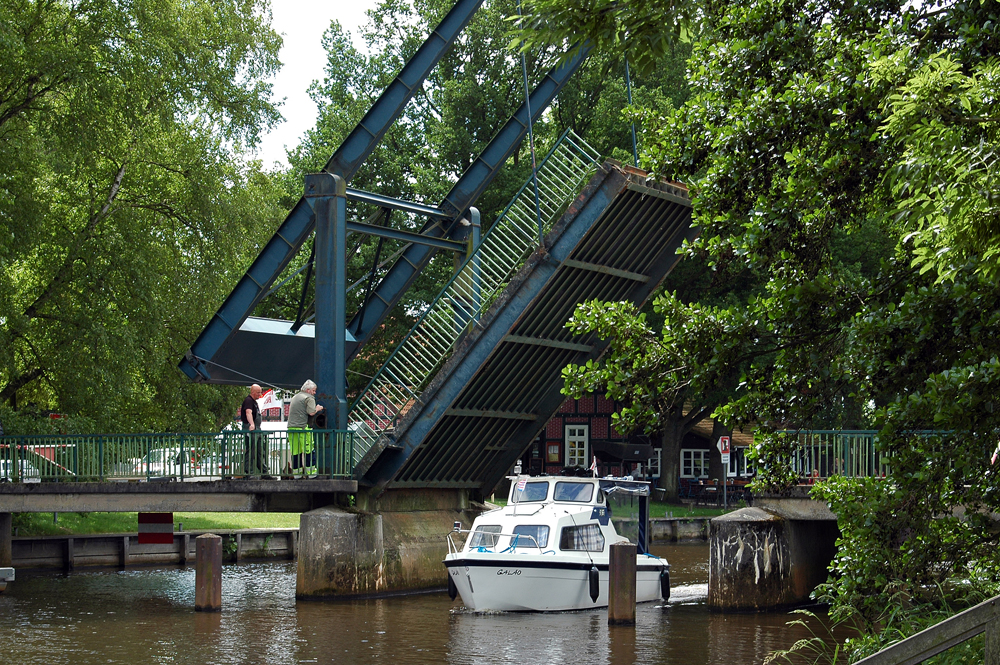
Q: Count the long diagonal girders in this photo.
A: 2